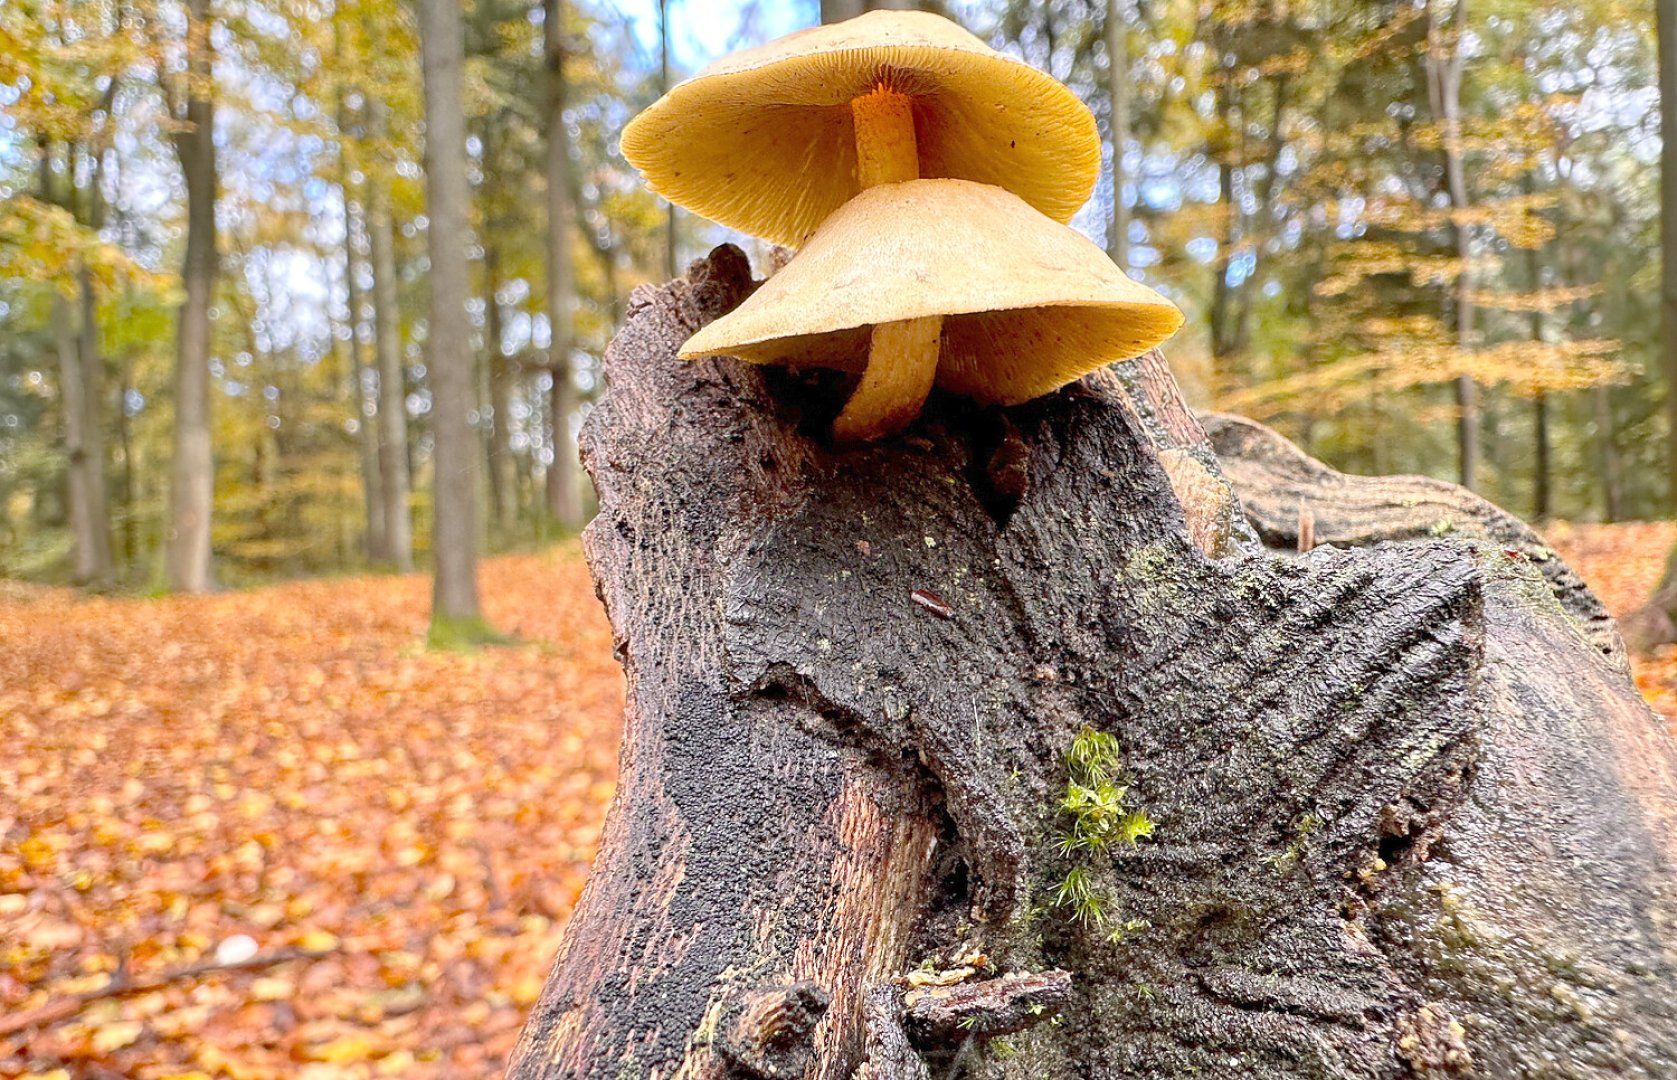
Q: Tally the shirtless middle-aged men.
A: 0